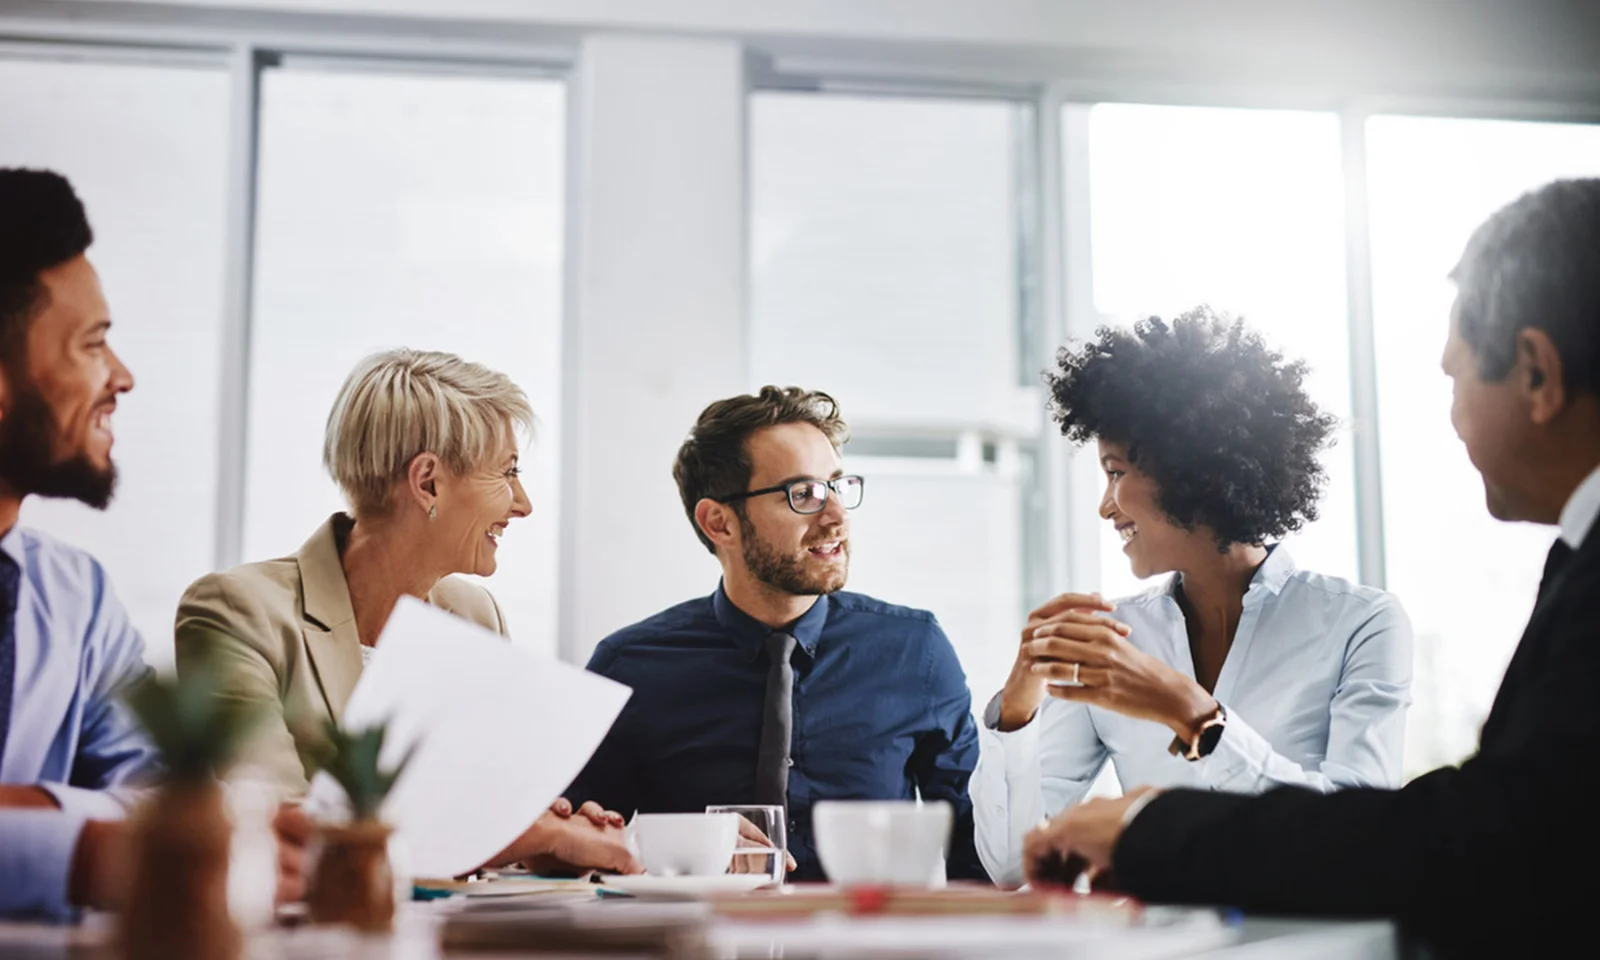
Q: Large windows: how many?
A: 5